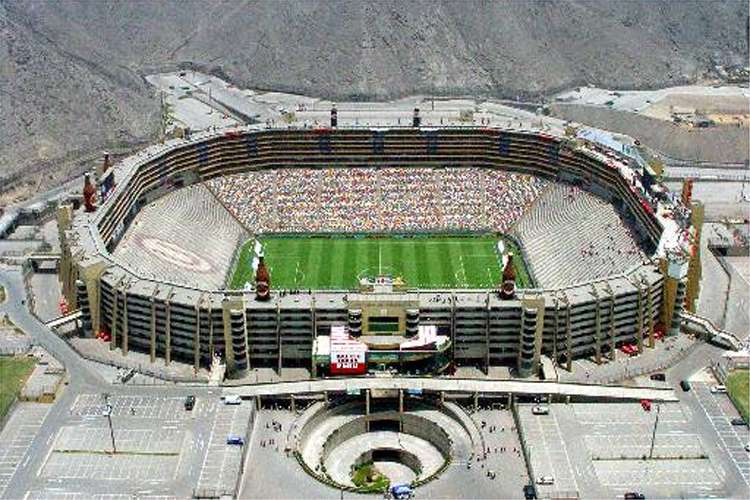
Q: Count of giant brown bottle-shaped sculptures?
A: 4